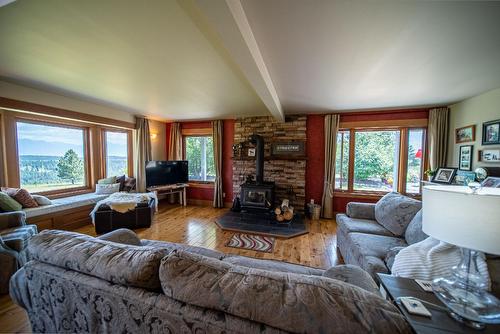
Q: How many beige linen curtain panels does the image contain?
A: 5